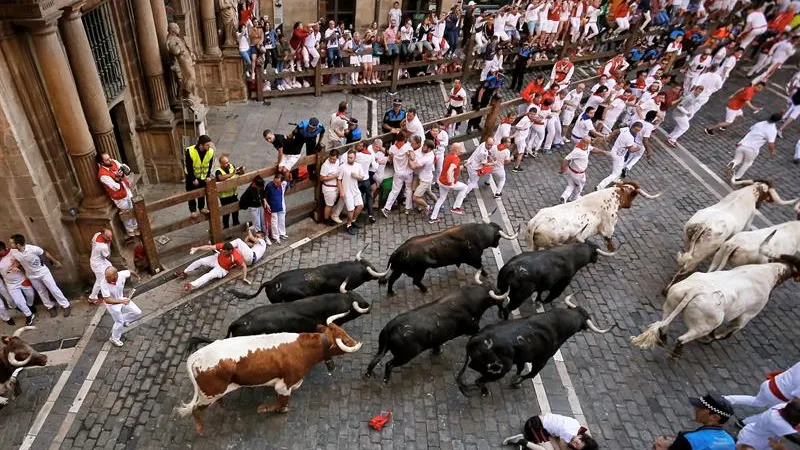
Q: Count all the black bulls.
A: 6